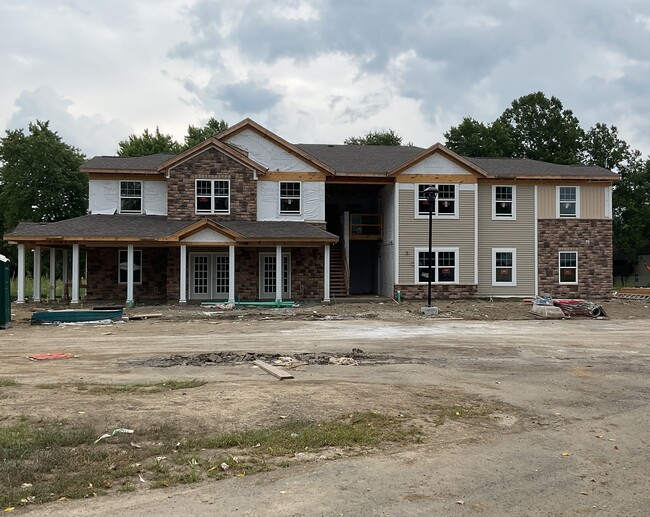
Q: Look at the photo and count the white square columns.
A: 10